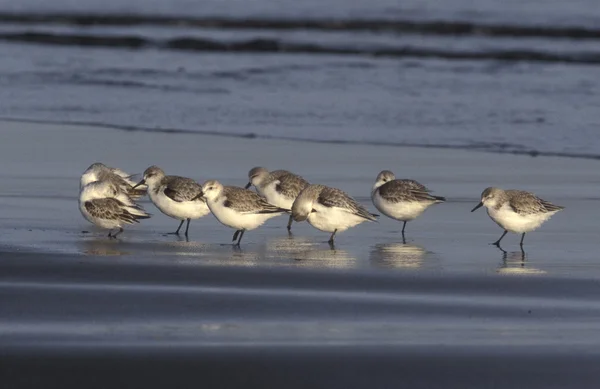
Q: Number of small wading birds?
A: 8